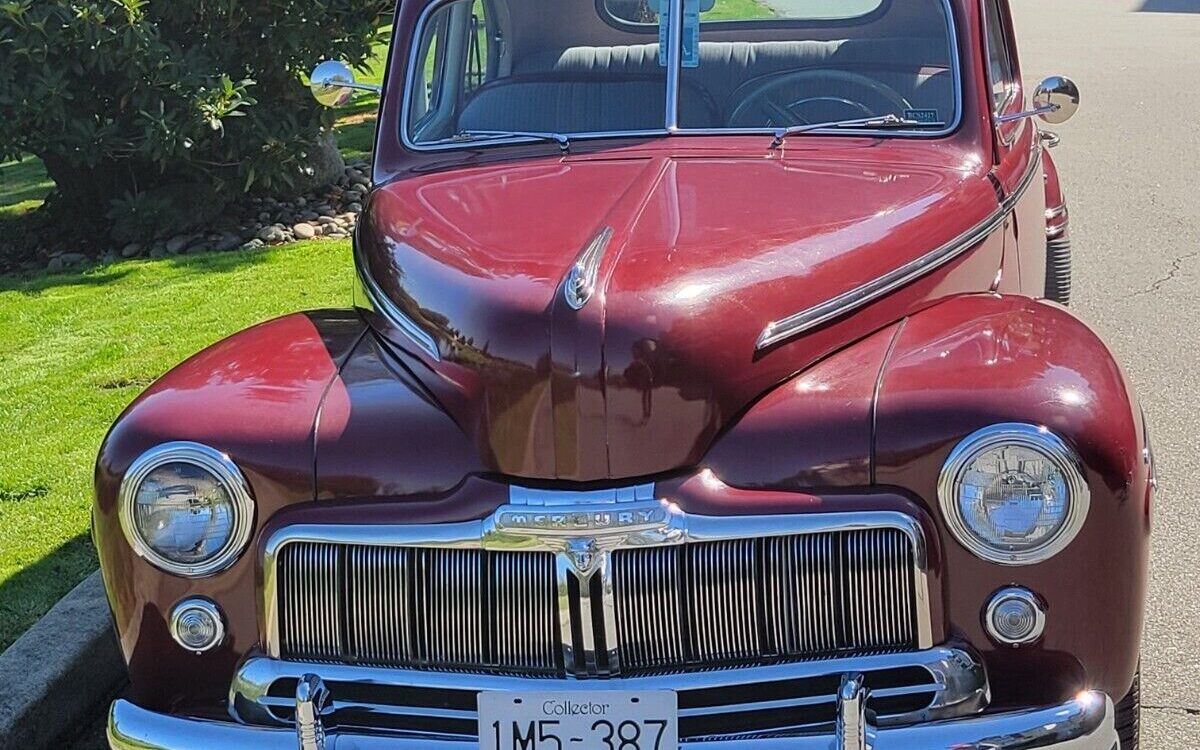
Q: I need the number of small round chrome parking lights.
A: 2